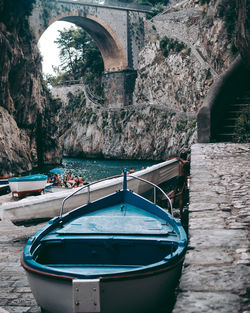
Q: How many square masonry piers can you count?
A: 1